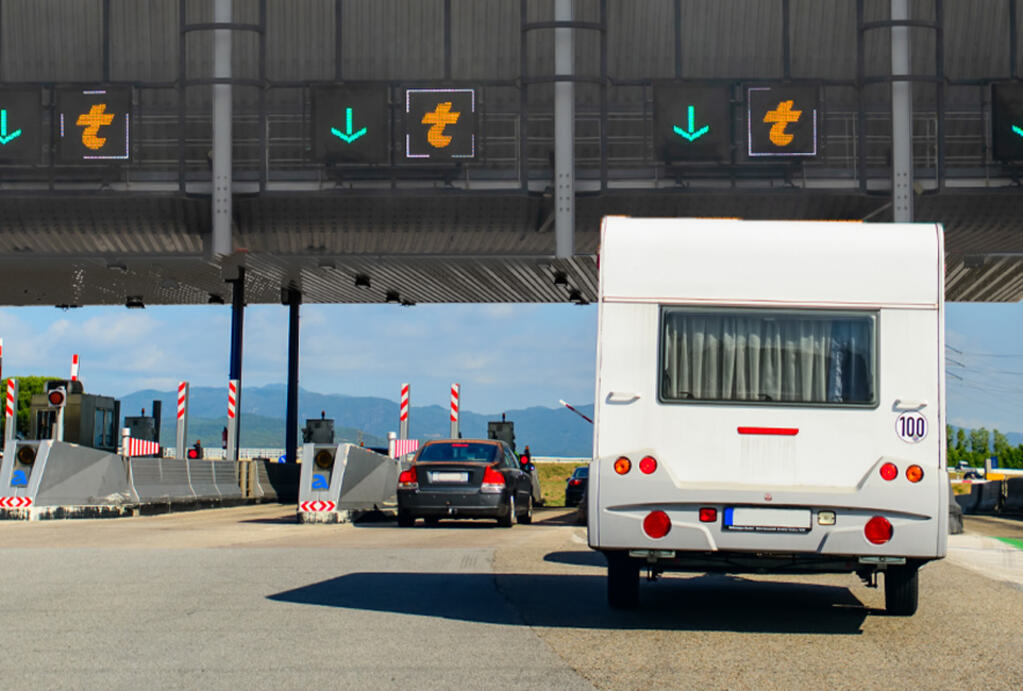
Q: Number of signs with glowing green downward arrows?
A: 4